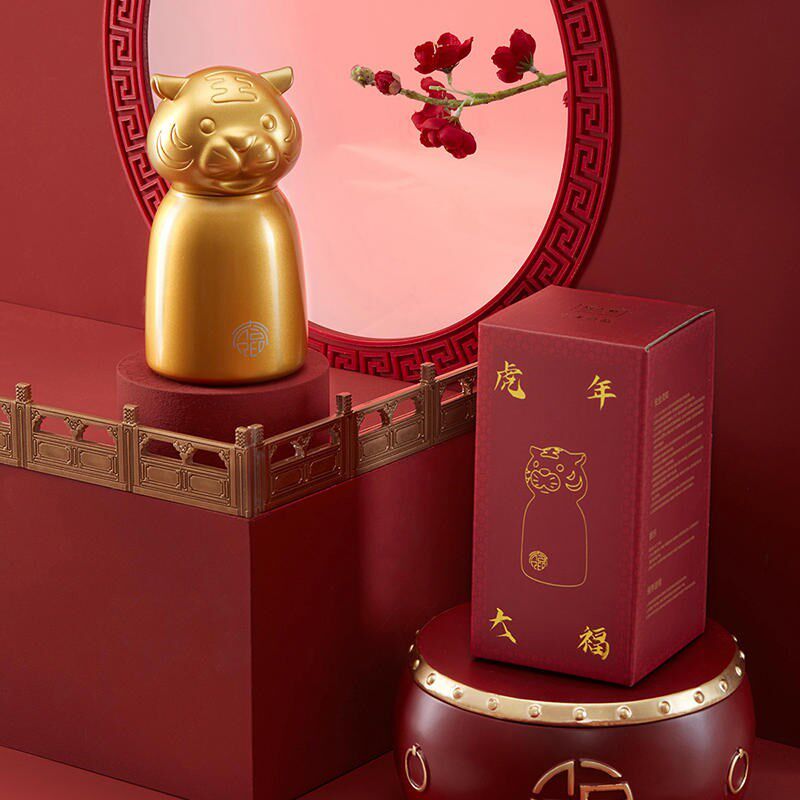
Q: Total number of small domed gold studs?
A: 15